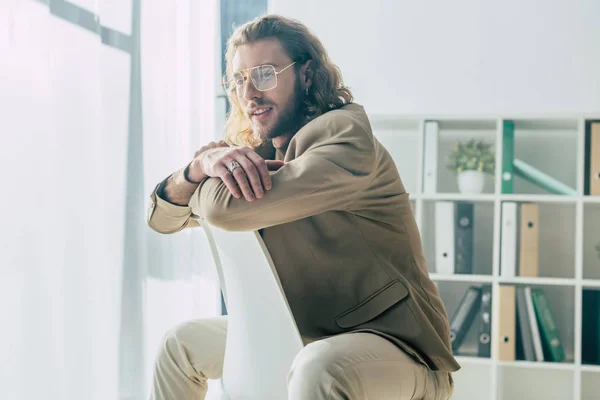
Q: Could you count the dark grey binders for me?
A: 3